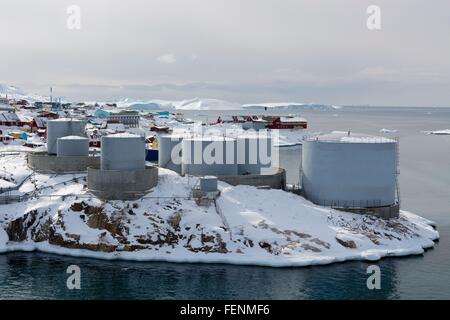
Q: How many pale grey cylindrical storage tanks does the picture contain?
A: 7